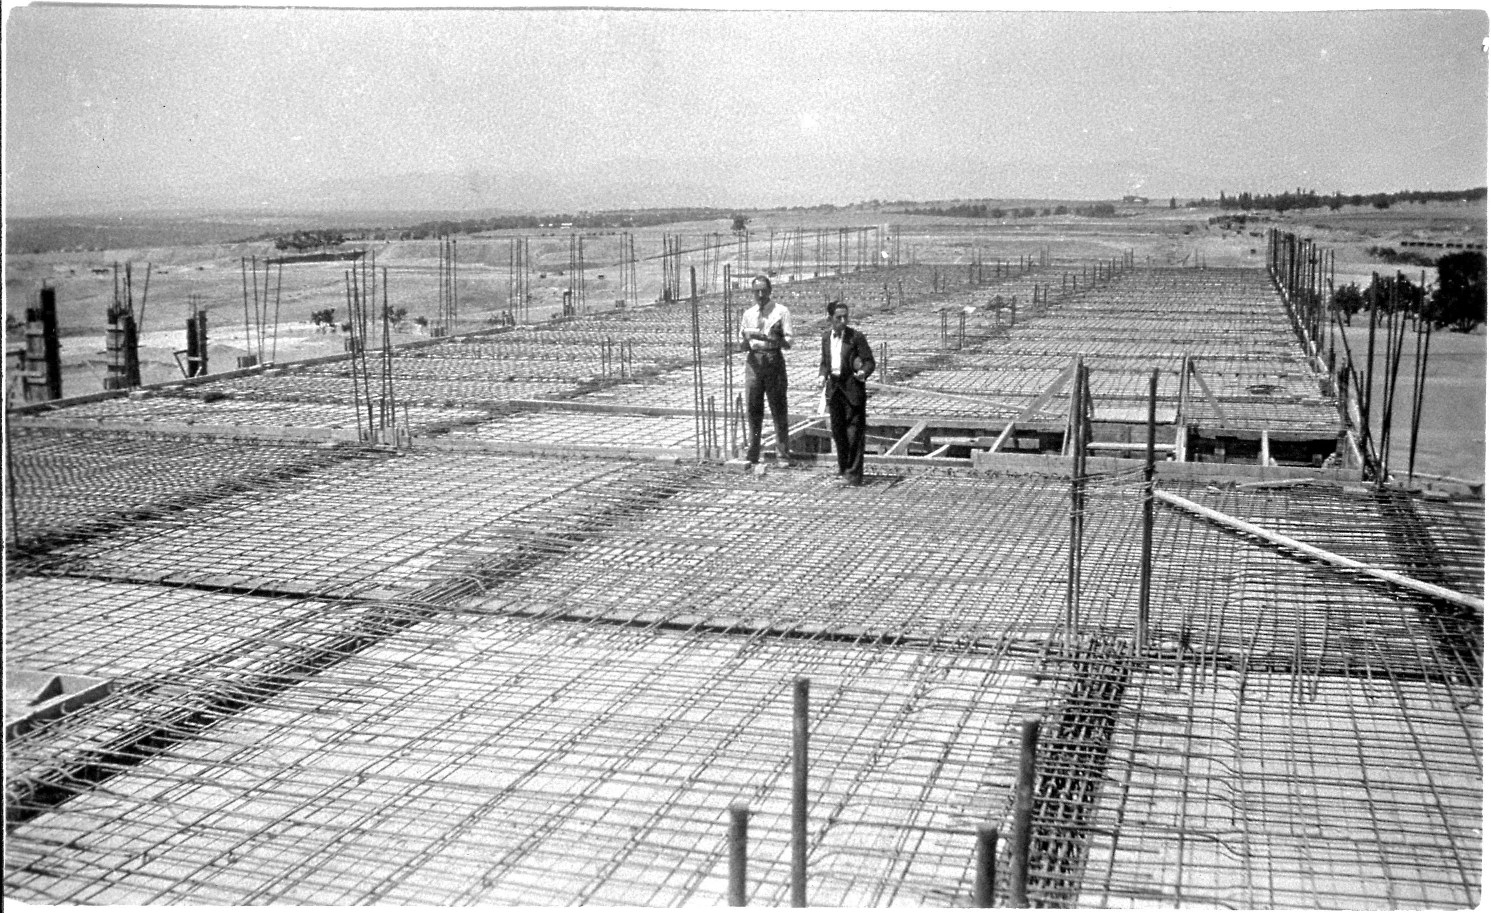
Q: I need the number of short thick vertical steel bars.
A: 4